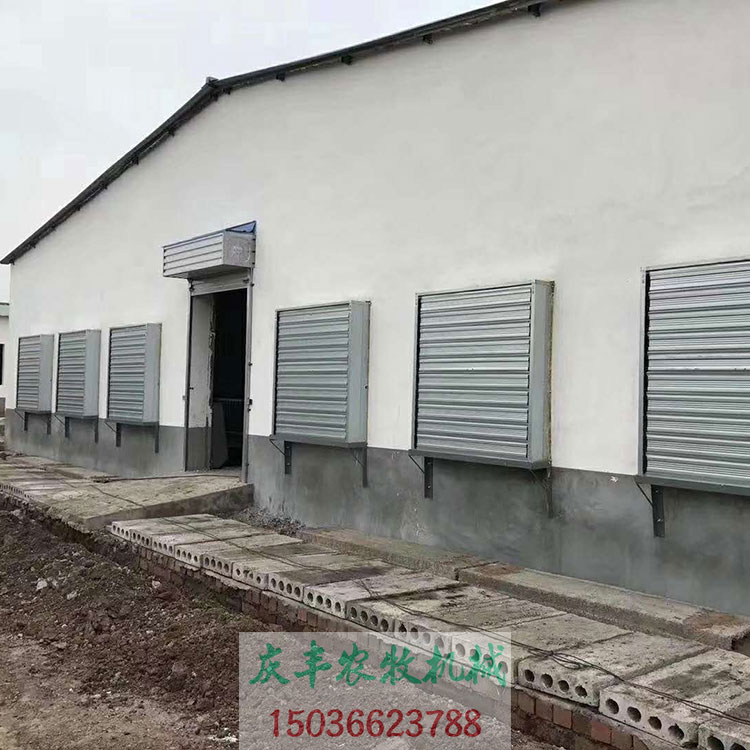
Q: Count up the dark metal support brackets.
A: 11